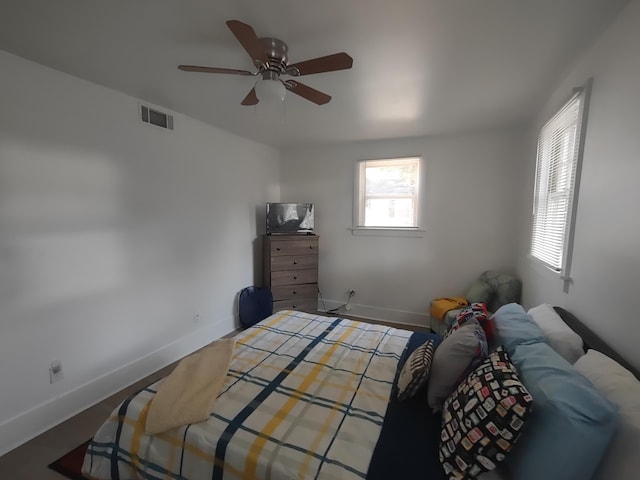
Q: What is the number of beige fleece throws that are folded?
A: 1